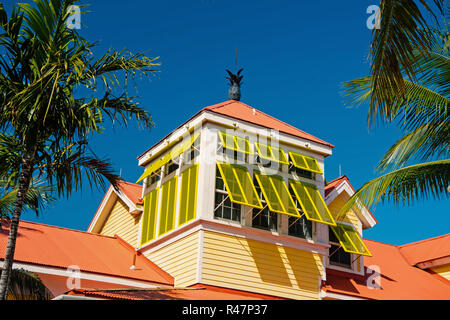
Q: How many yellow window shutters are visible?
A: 13